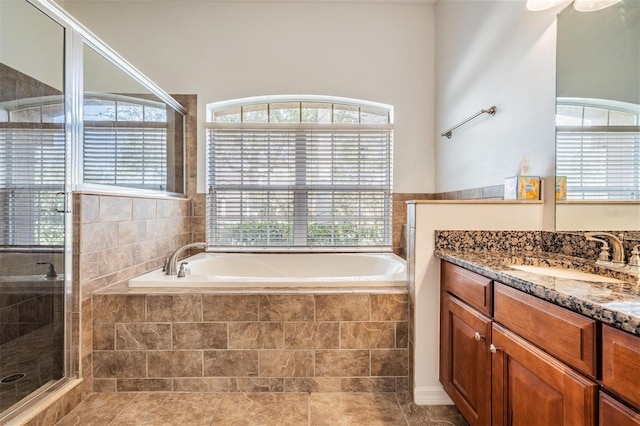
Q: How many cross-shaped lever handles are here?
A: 0